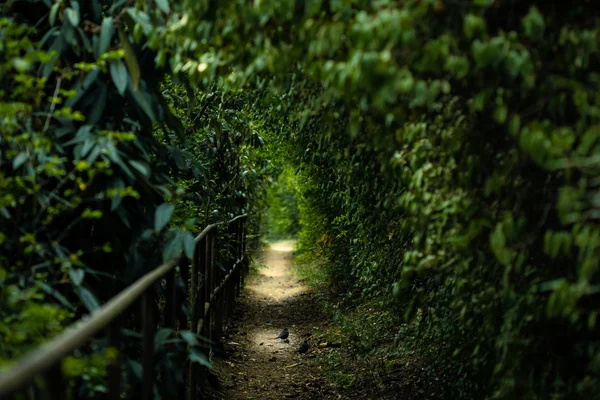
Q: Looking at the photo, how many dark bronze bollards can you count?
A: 0